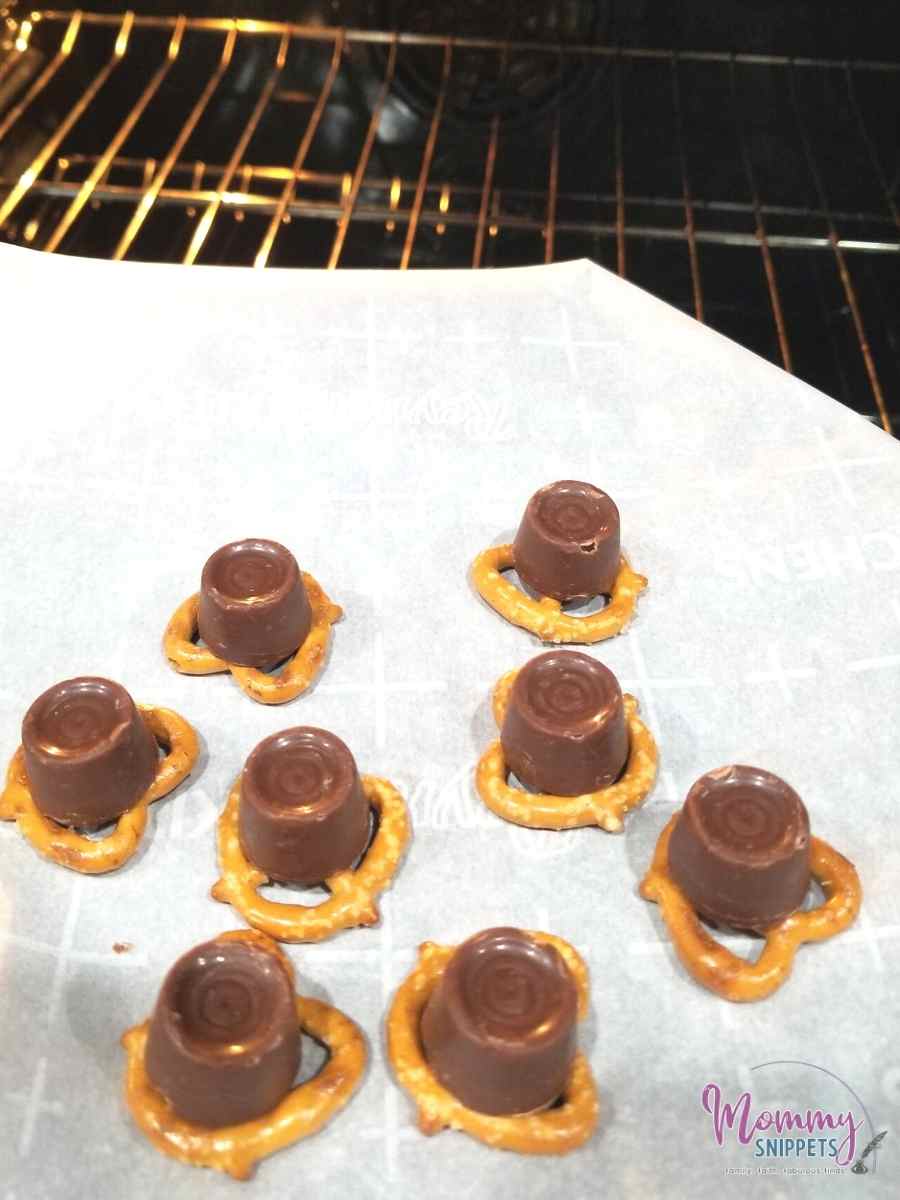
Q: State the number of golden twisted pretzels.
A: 8